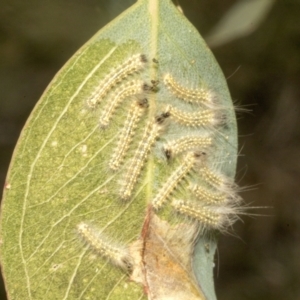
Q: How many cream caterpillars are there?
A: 12